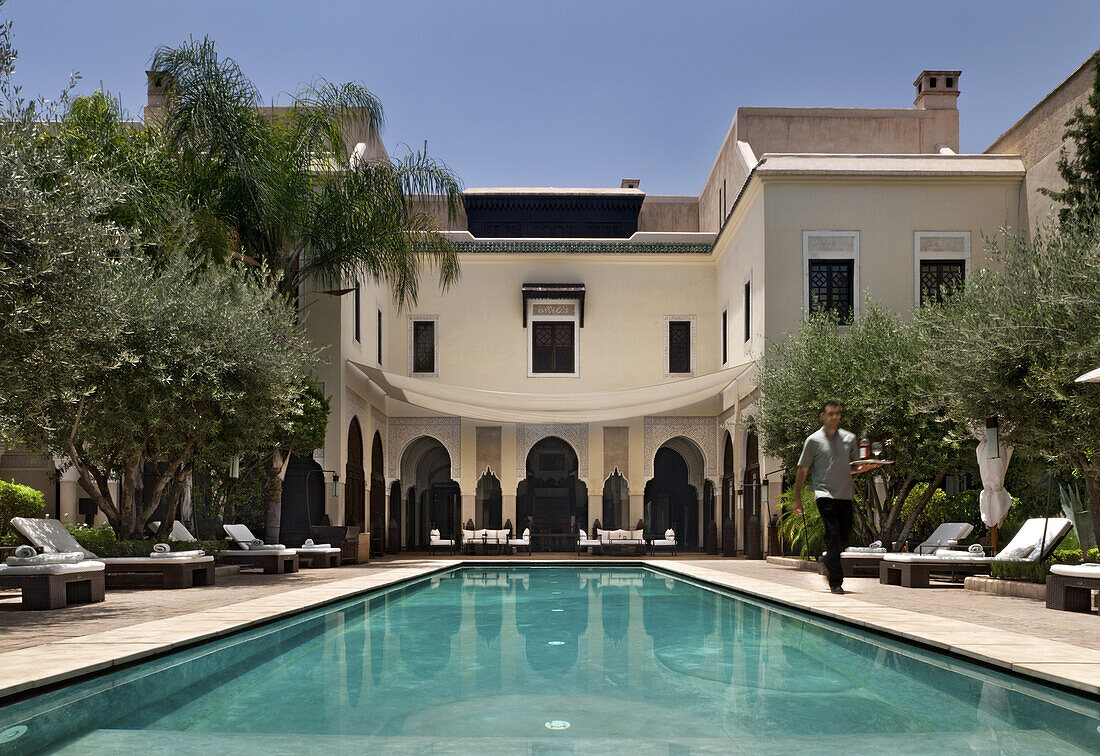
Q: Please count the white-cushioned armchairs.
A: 4